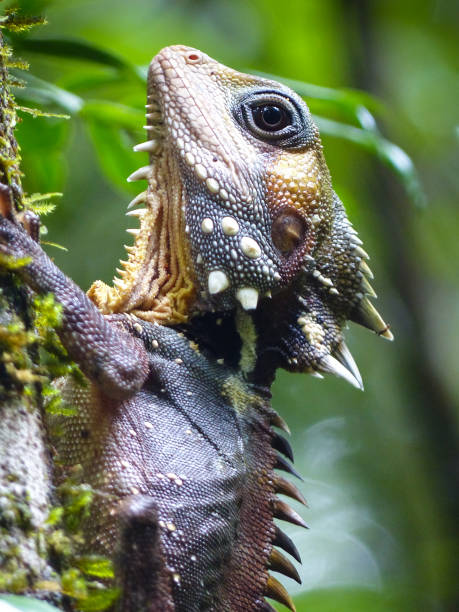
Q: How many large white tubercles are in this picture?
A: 5